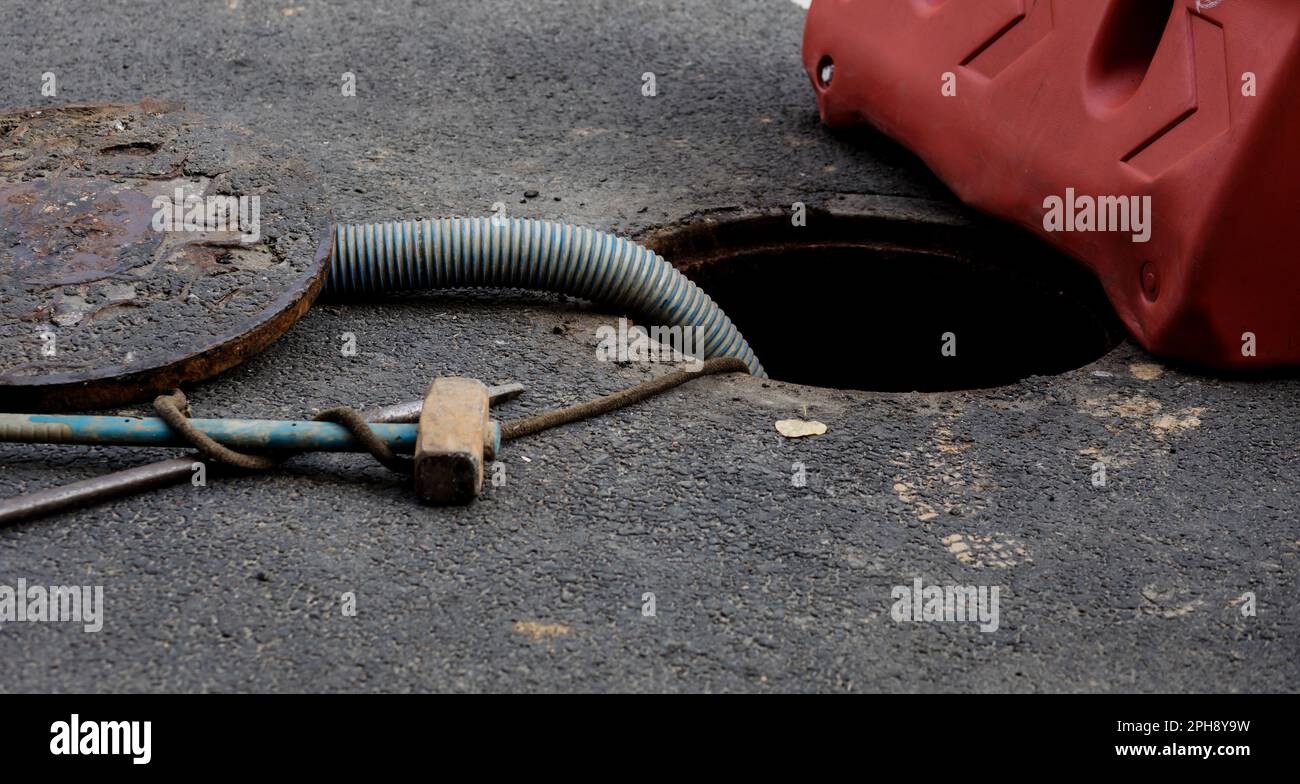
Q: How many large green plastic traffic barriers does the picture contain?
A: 0